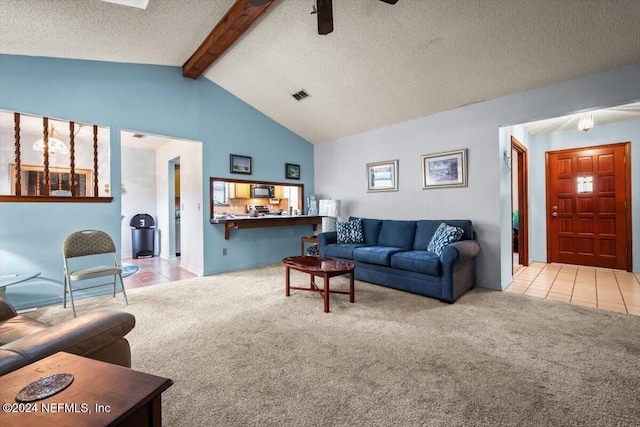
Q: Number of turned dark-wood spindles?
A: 4